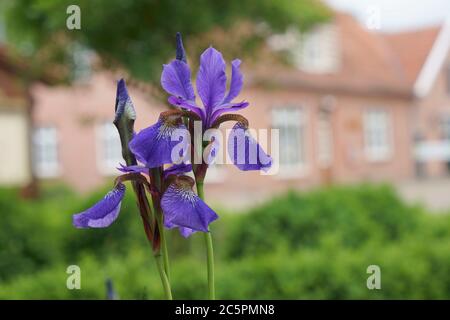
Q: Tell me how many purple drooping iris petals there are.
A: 4